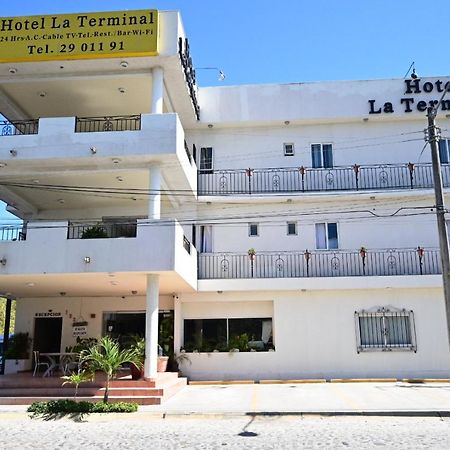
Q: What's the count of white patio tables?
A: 1